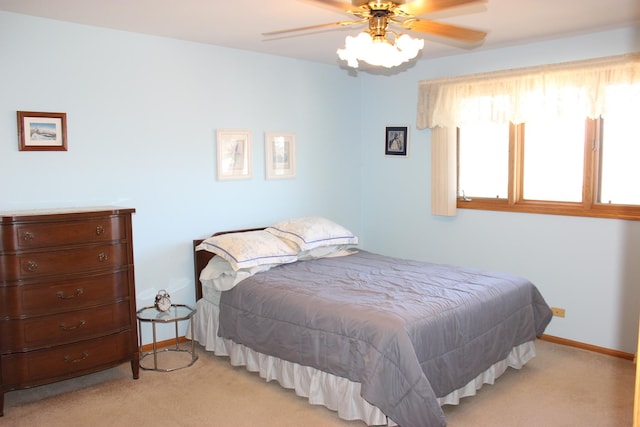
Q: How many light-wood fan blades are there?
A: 4